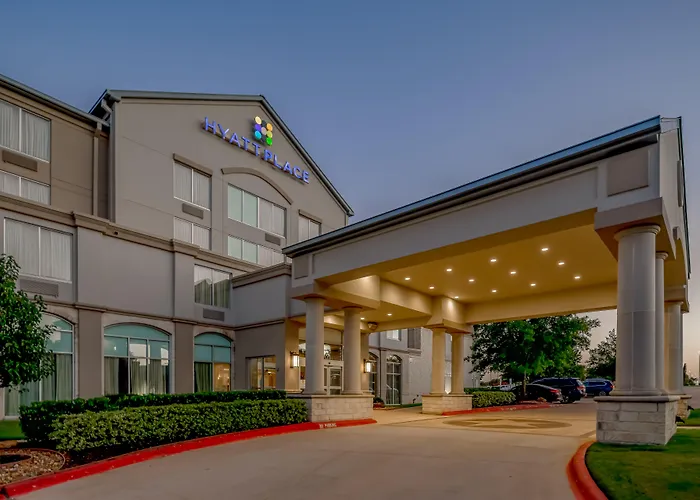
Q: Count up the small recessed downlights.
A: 14